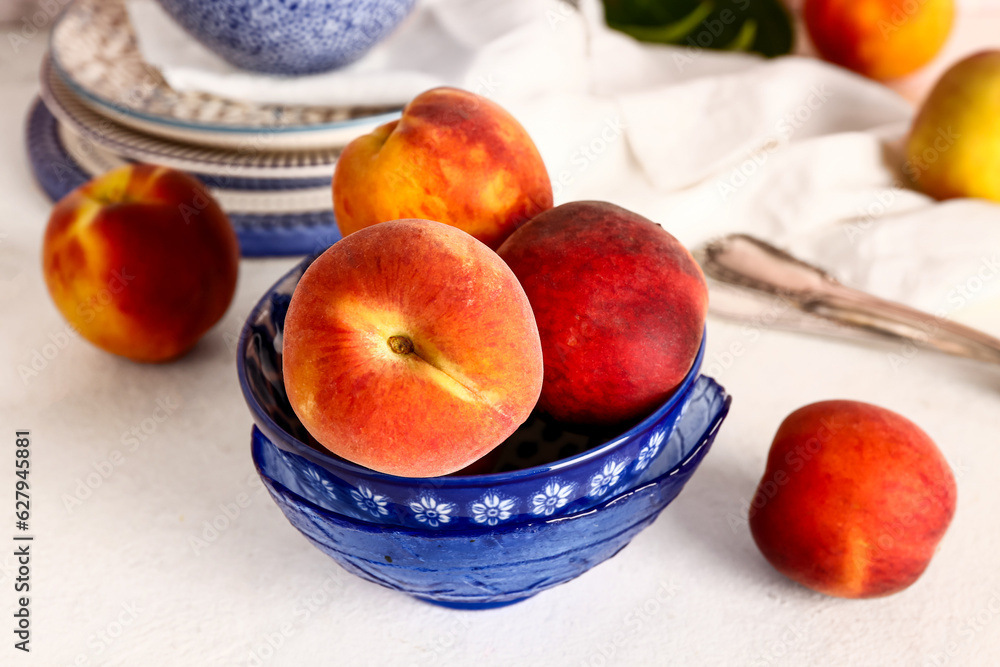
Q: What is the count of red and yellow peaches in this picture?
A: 7